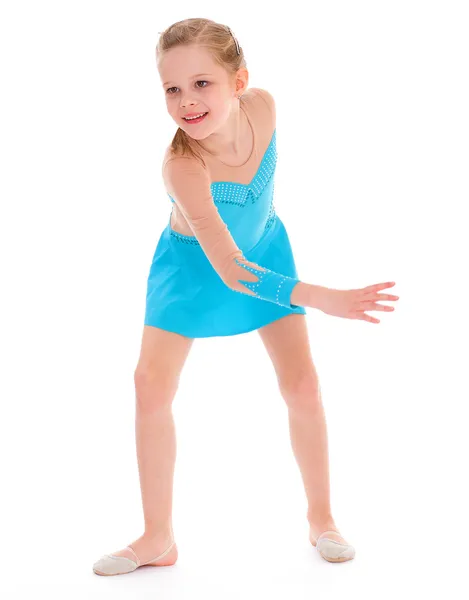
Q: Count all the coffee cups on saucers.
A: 0